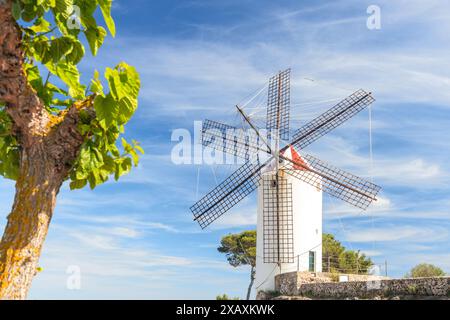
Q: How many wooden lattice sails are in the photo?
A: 6